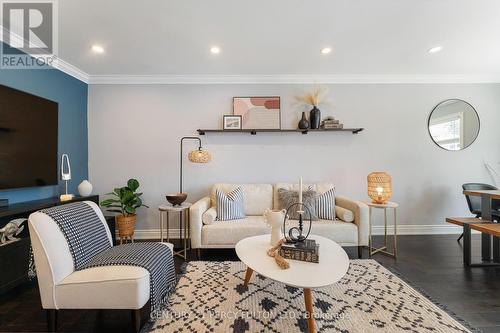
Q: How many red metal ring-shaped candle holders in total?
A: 0